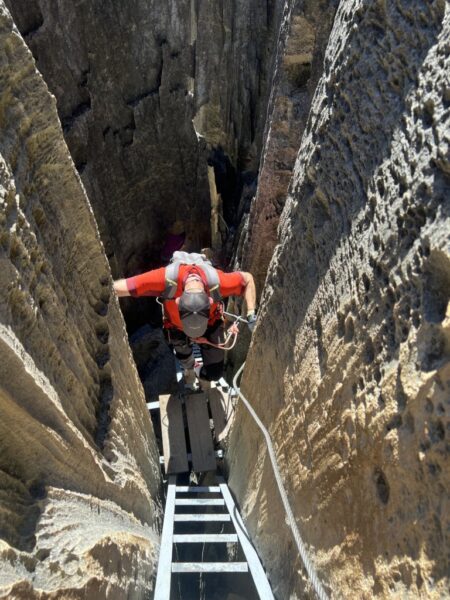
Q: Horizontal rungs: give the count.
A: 5